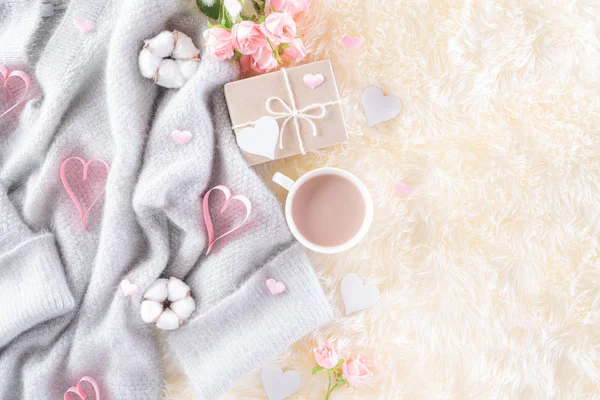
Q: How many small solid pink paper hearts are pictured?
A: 7